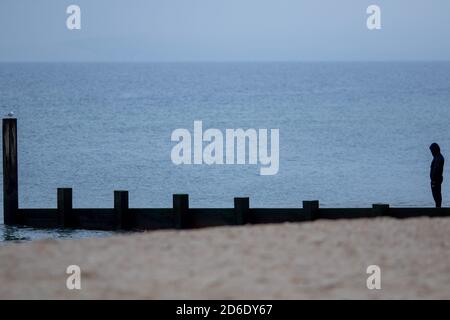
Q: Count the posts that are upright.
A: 7